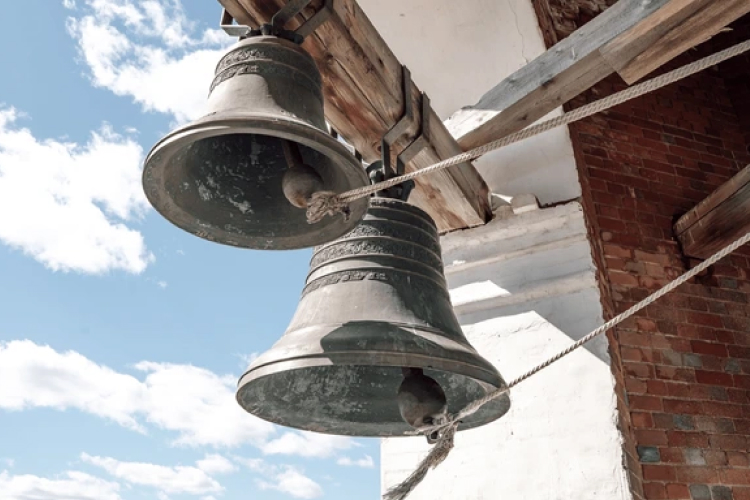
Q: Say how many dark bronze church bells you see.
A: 2